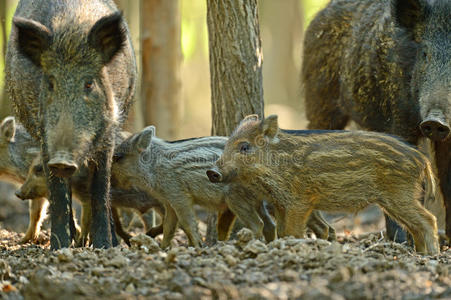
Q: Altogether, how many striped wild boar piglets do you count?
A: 4